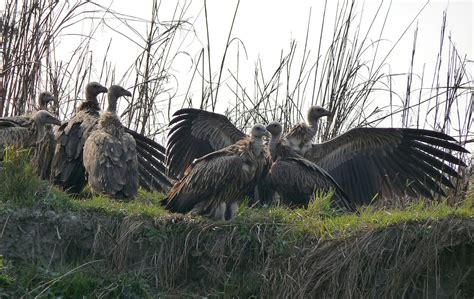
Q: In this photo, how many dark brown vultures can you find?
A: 7